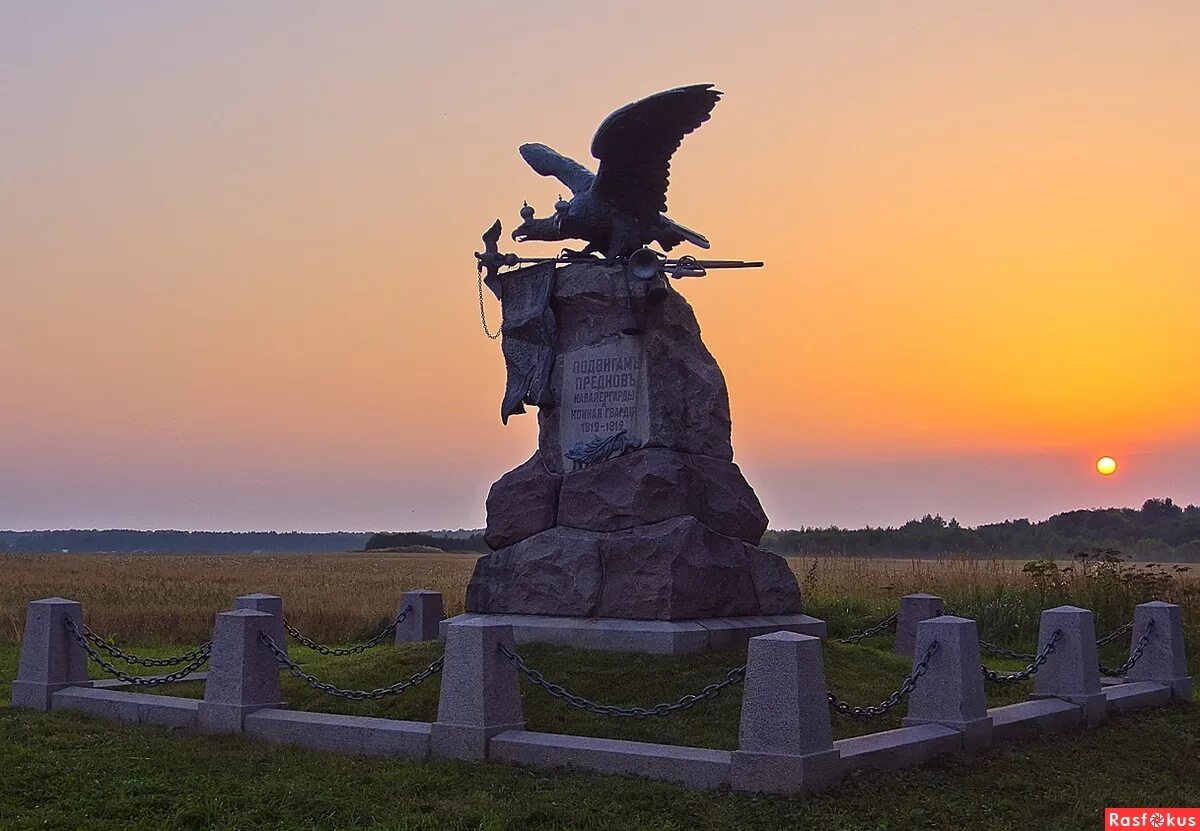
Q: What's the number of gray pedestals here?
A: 10